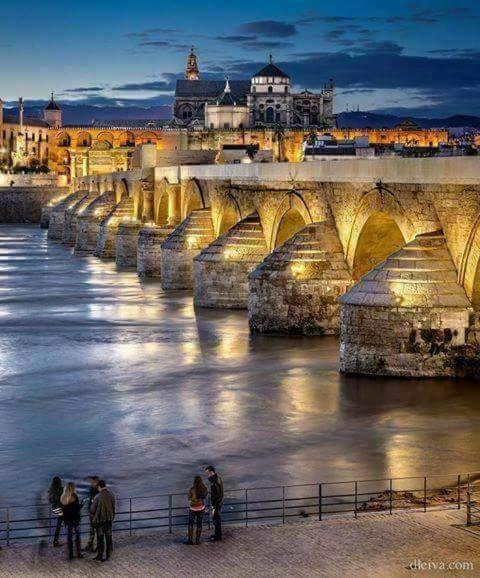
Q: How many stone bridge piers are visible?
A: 11